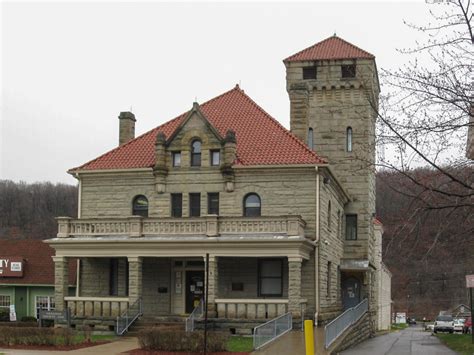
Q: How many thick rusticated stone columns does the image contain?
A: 4